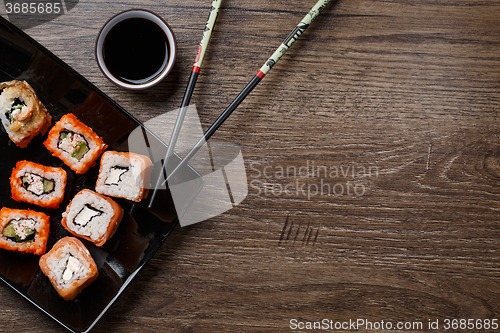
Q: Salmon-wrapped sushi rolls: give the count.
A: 3